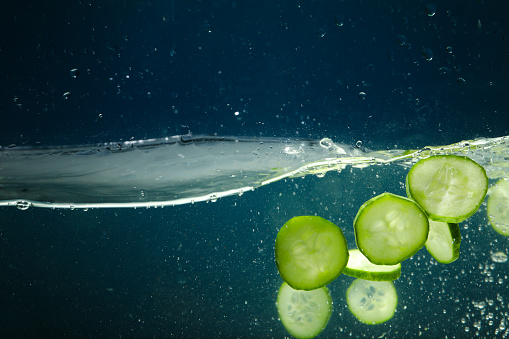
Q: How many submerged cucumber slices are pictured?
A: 8